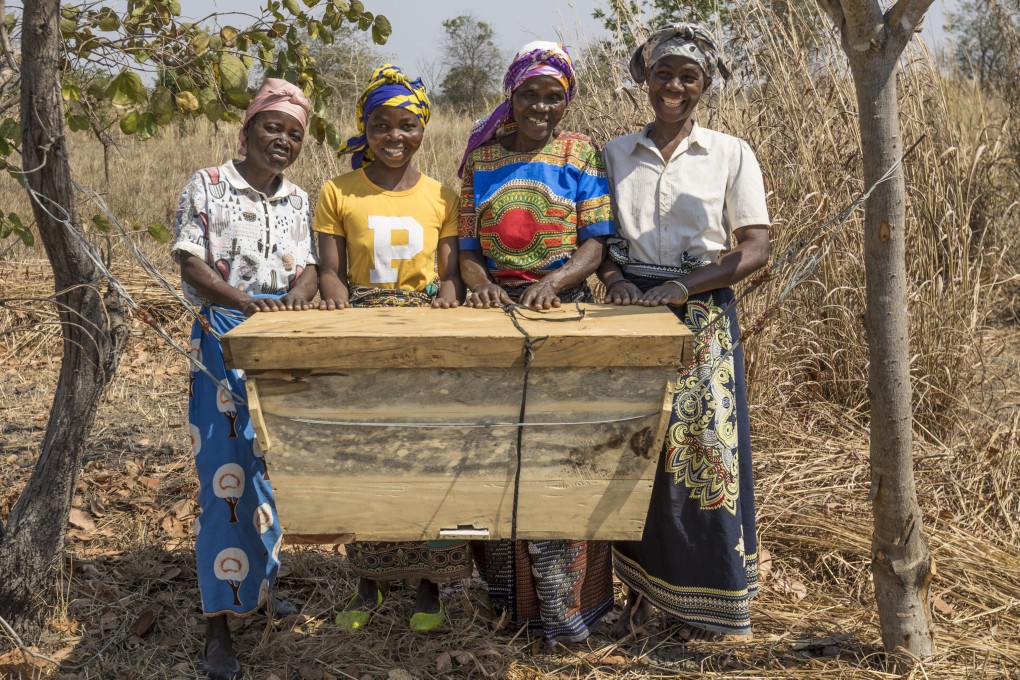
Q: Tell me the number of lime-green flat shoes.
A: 2